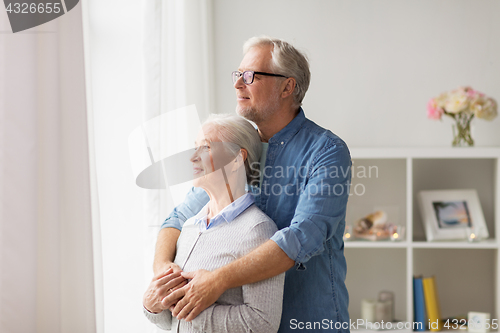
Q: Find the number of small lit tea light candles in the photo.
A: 3